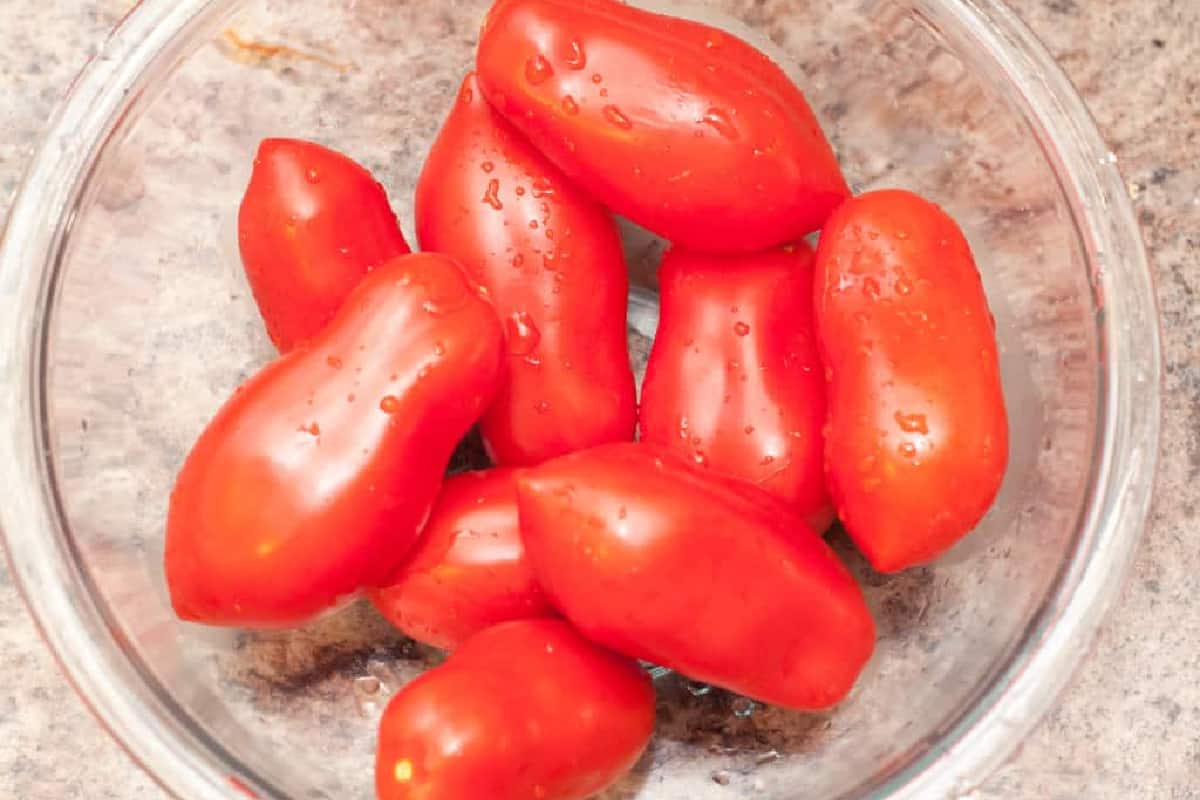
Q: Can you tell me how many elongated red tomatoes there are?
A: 9